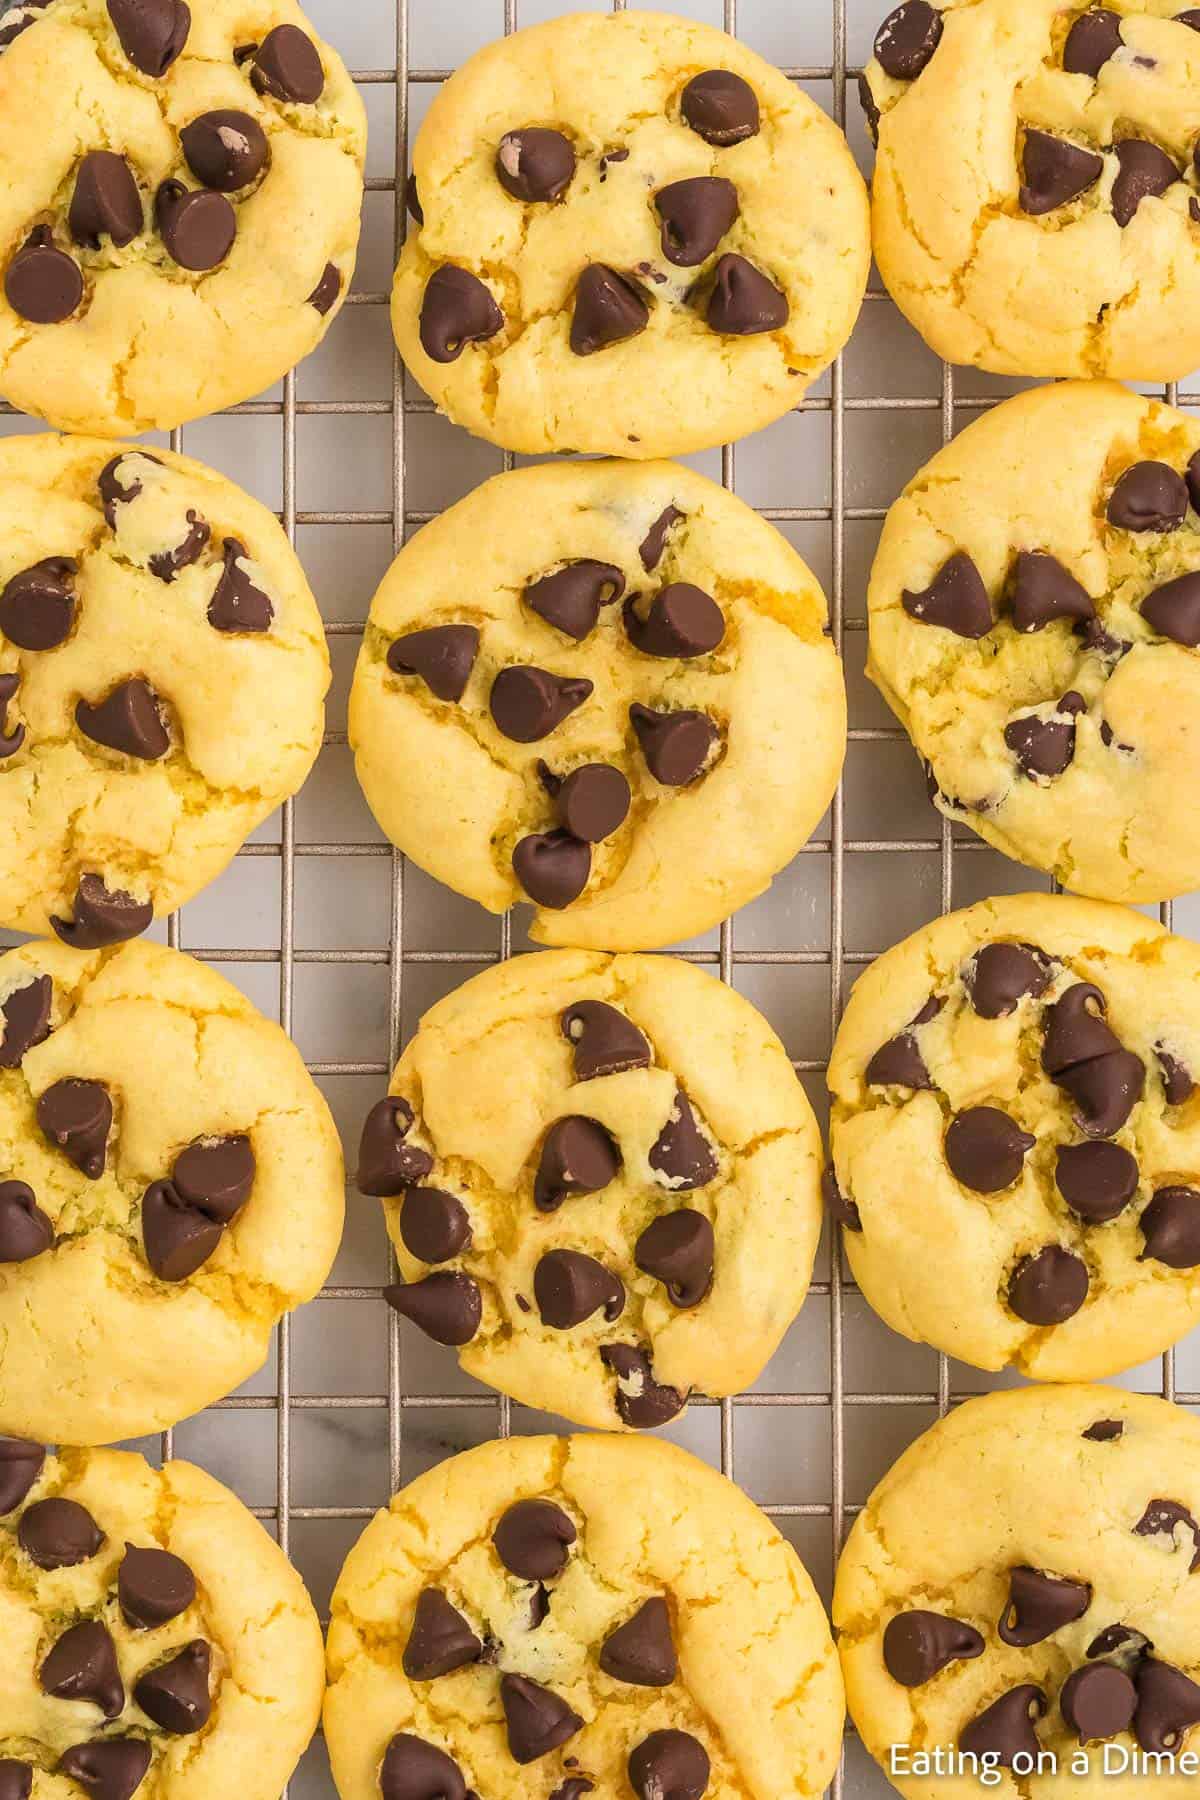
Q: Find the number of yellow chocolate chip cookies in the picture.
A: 12